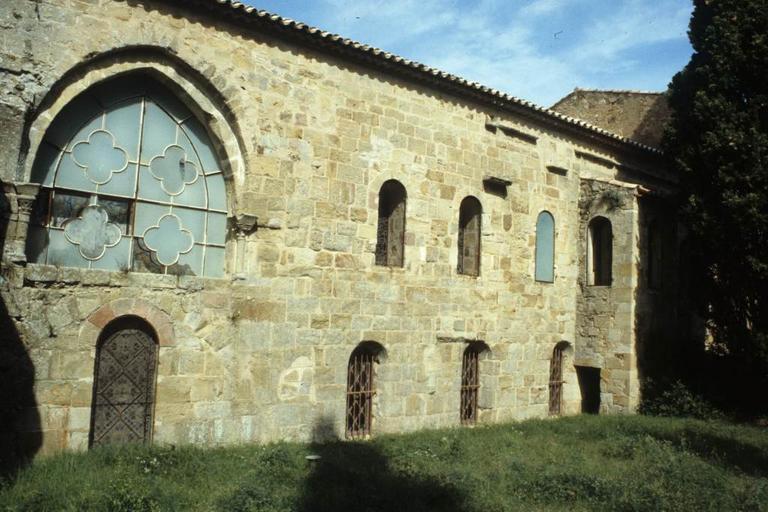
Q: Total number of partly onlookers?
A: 0